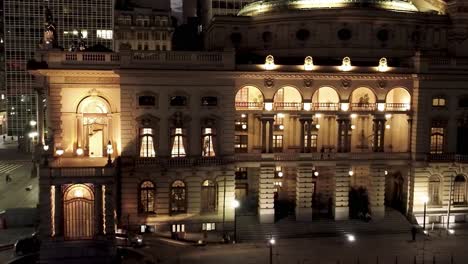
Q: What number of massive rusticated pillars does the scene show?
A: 4